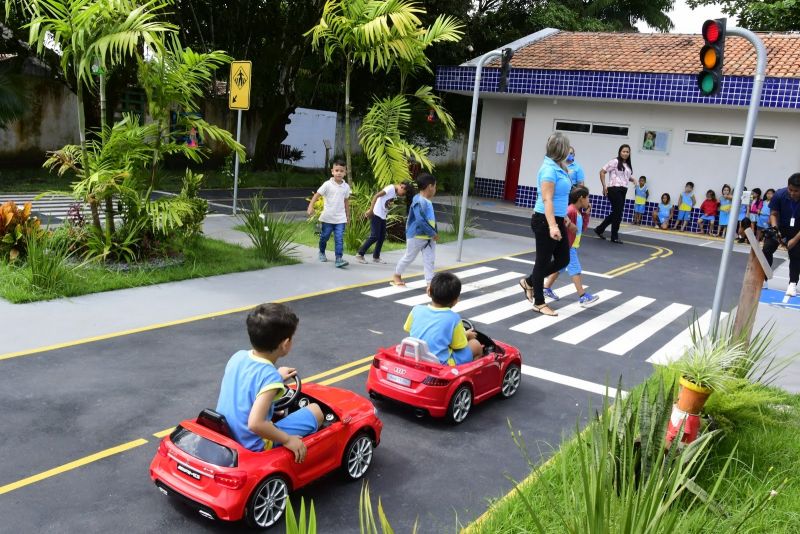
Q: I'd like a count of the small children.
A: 14